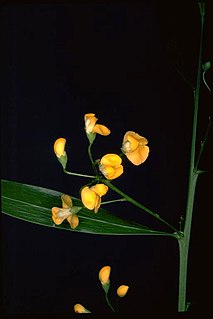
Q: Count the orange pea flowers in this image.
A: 9